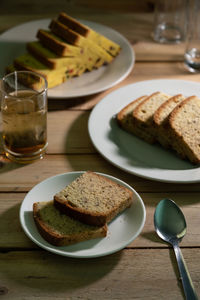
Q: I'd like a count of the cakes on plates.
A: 12